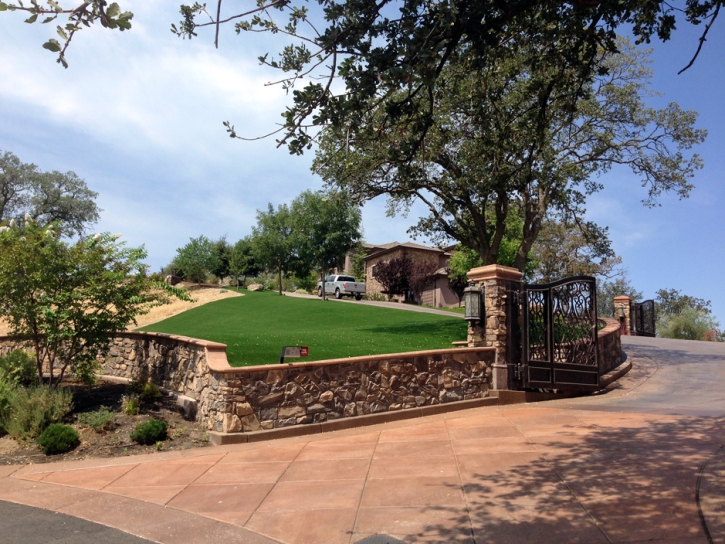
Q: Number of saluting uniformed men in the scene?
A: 0